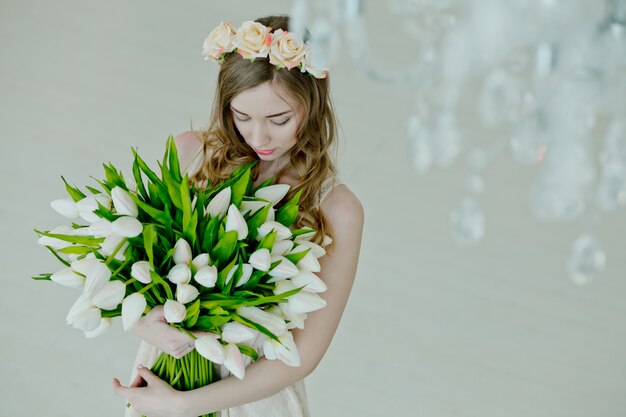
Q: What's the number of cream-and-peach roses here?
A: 4